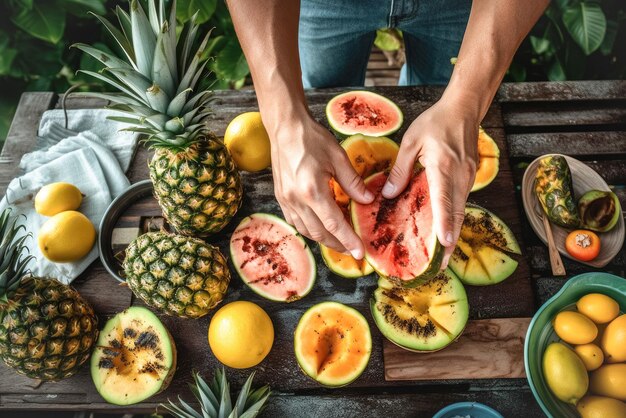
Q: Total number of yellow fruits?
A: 11